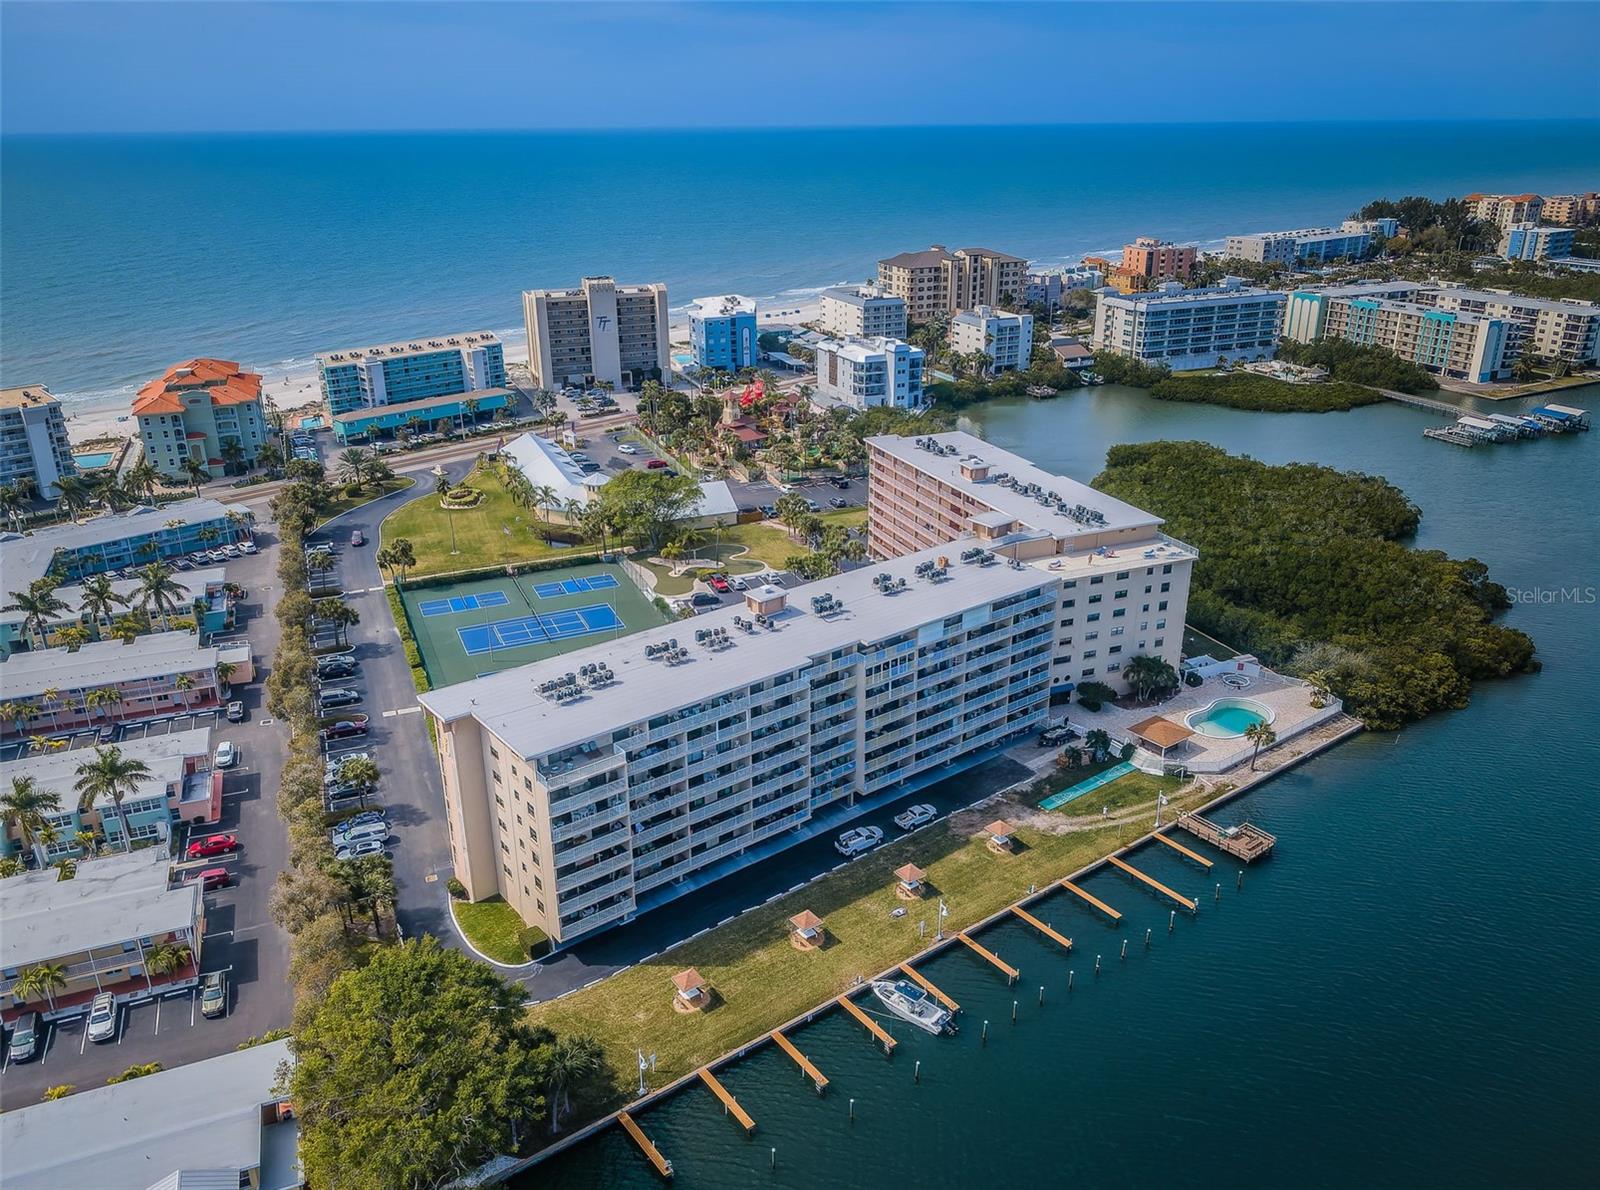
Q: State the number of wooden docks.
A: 11